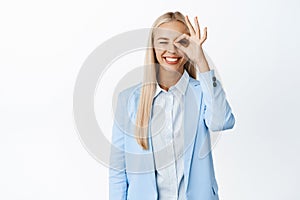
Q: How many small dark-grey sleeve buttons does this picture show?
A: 2